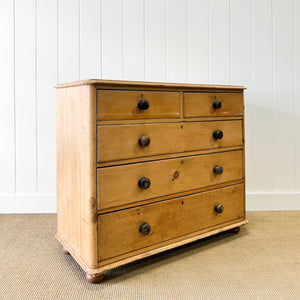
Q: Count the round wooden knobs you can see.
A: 8